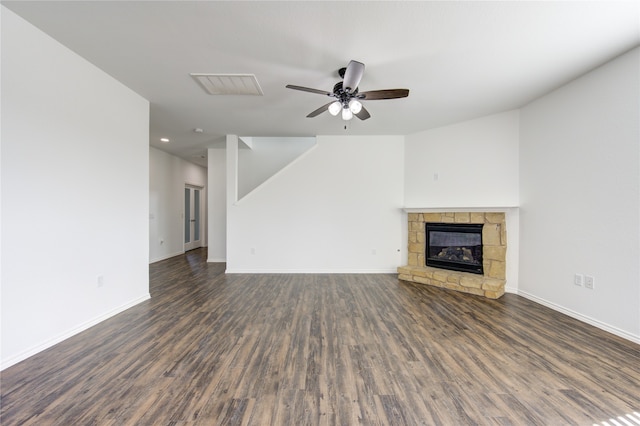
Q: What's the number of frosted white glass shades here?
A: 3